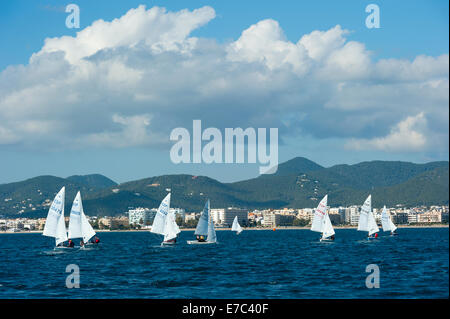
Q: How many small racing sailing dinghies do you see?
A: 8